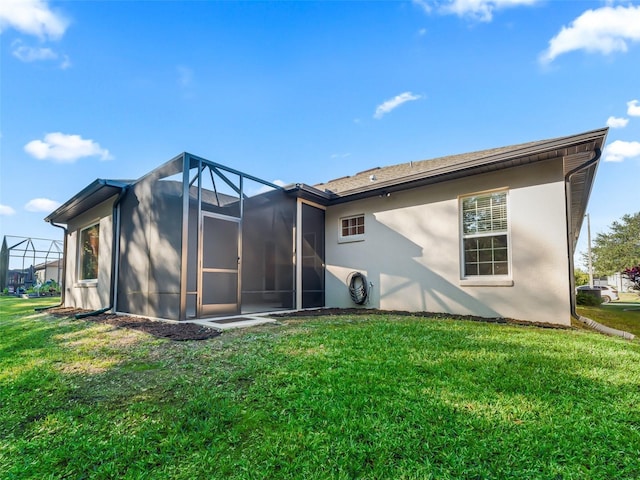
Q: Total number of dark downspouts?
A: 3